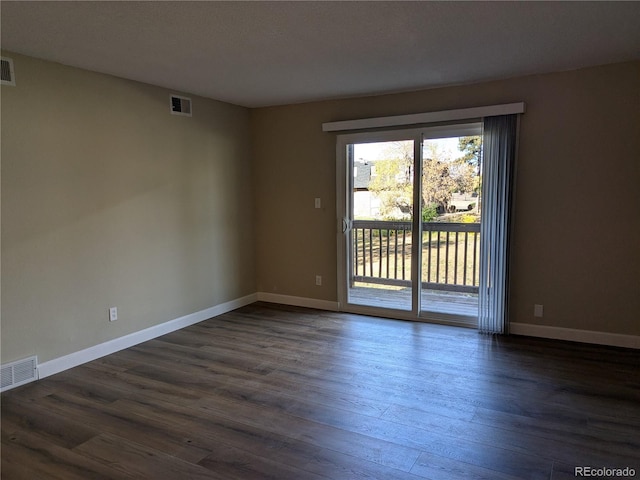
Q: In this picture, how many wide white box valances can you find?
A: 1